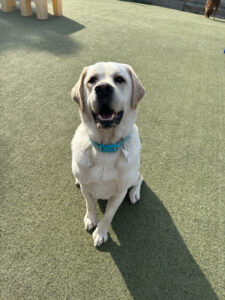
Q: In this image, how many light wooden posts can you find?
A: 4